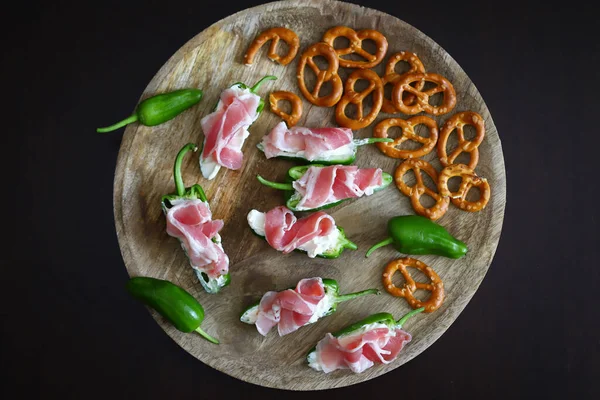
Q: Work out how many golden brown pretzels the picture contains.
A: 12